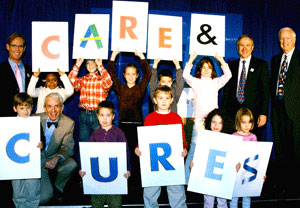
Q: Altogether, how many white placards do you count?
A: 10